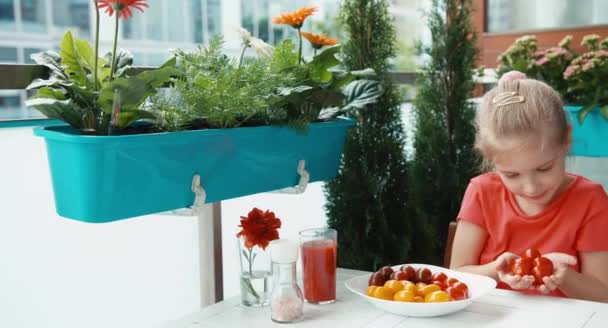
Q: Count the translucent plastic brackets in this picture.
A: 2